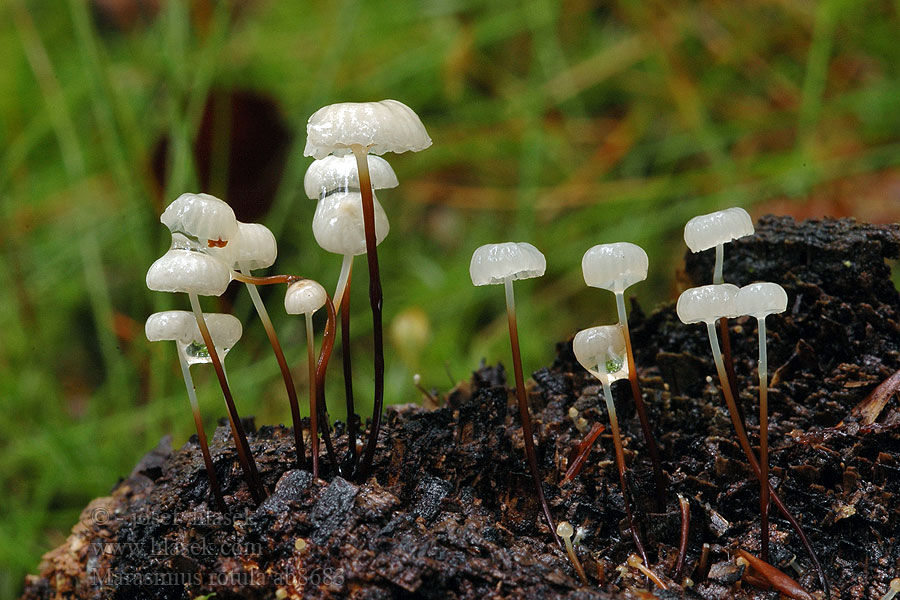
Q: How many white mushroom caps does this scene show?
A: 15